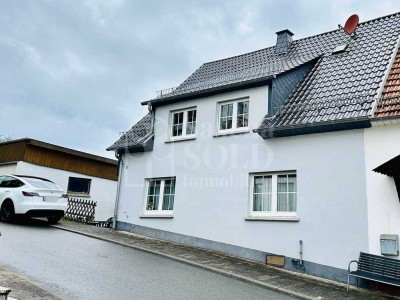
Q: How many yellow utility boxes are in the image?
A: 1